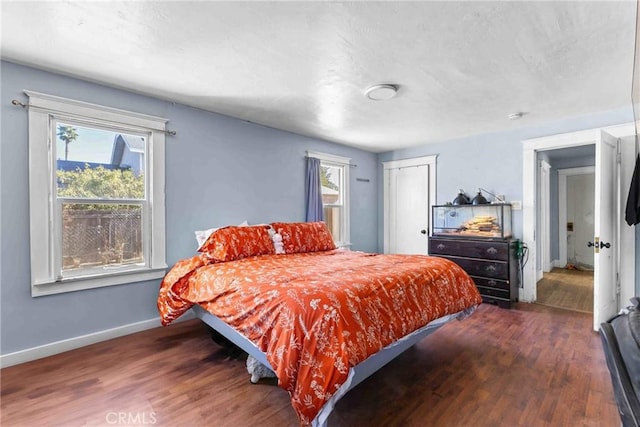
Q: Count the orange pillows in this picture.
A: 2